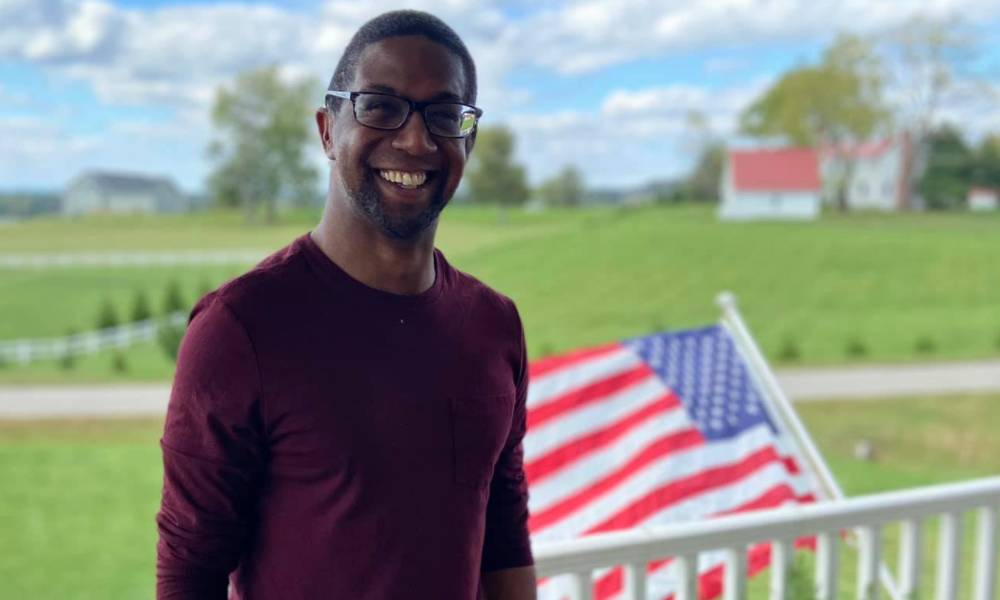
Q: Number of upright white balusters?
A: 10